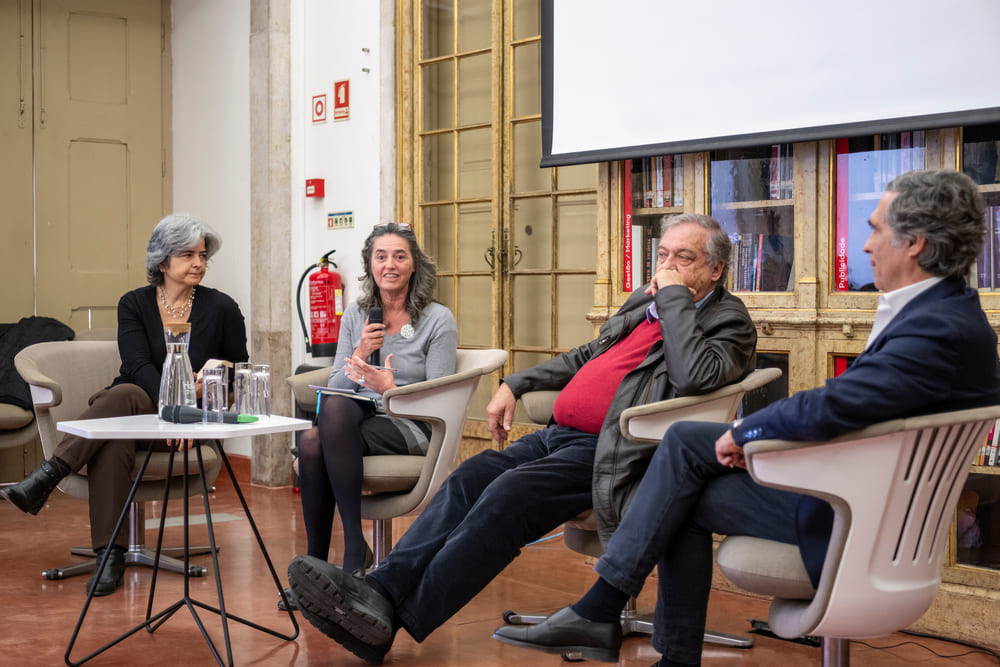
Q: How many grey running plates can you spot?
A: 0